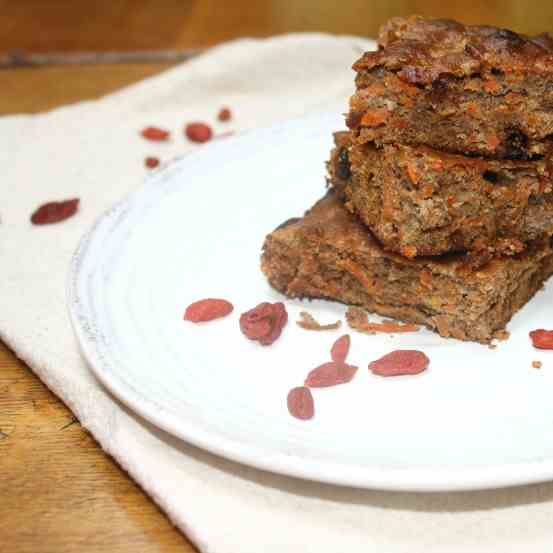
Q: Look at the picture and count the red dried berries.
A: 12